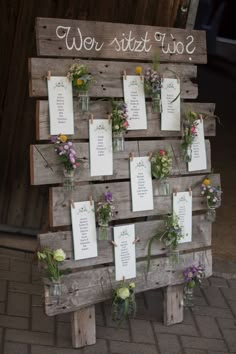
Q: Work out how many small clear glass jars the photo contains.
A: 12